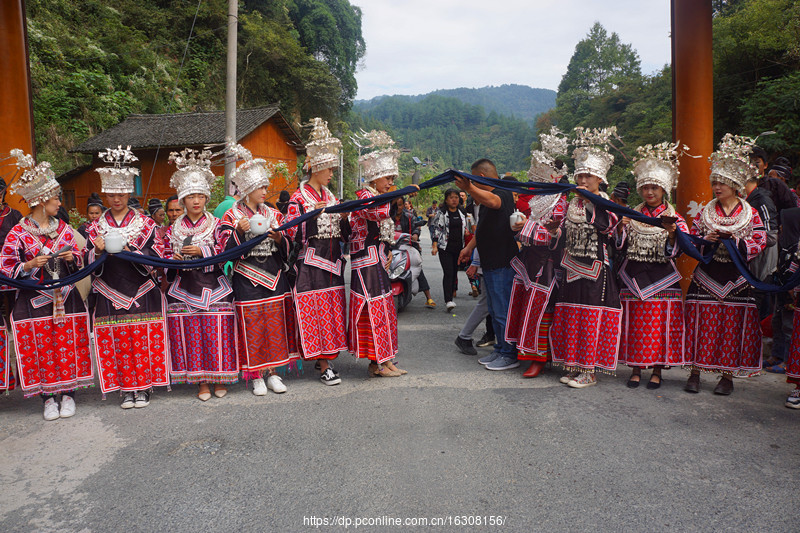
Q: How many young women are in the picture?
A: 10